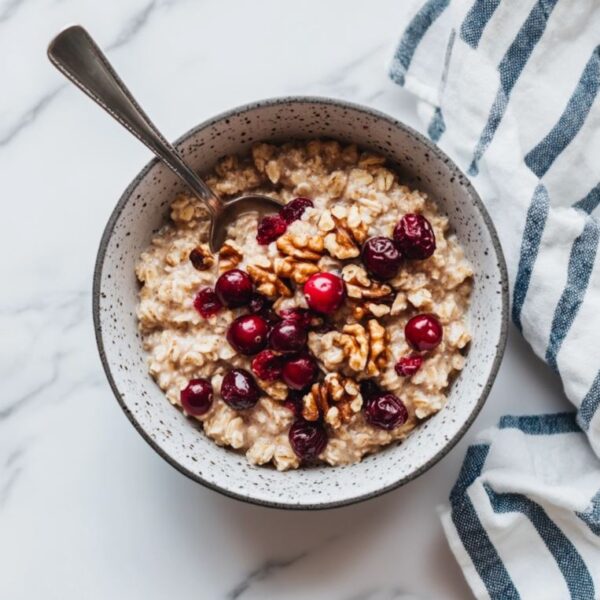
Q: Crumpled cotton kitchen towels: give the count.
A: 1